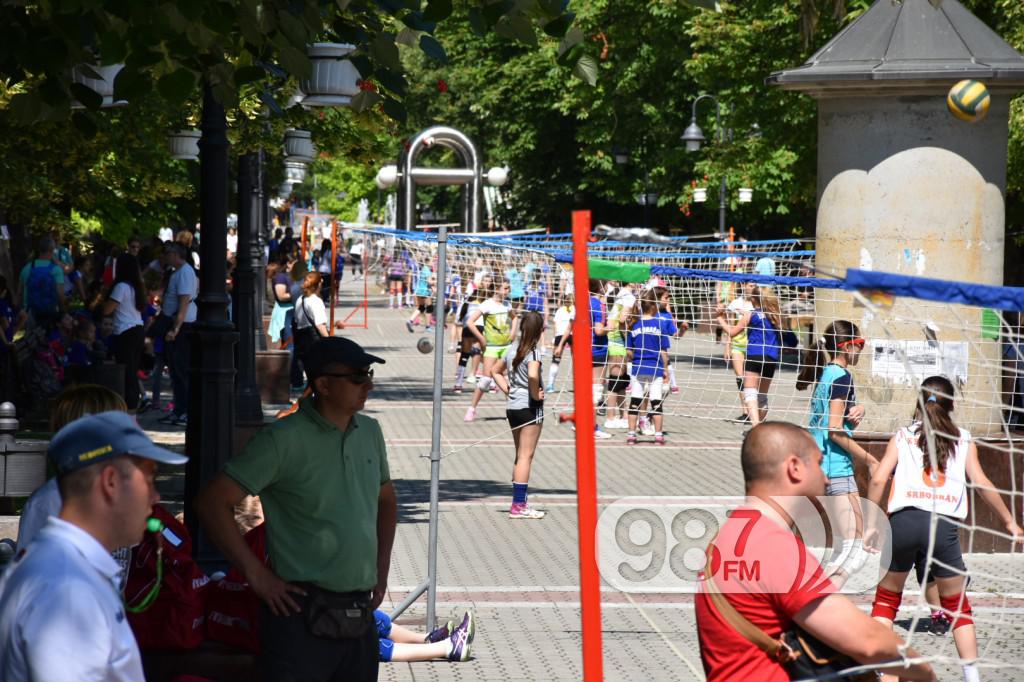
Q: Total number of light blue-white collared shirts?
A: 1